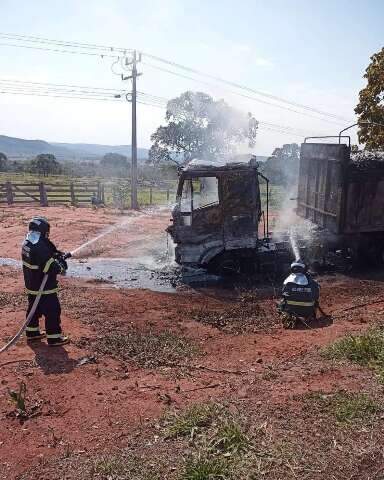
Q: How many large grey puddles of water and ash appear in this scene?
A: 1